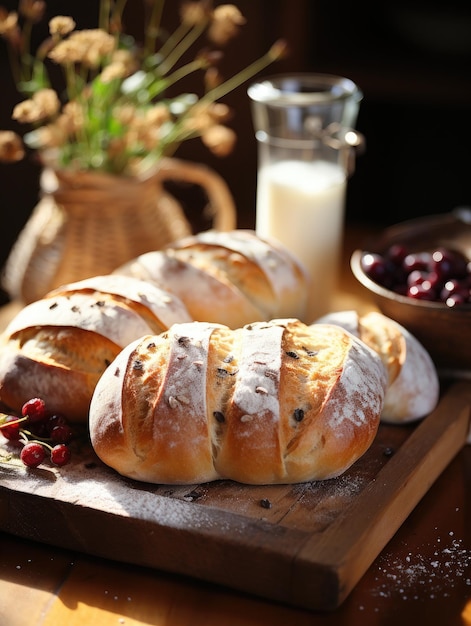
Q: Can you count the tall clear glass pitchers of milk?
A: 1